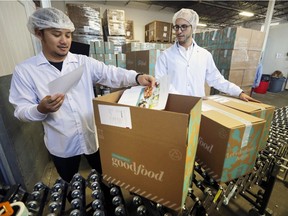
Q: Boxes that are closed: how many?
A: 2